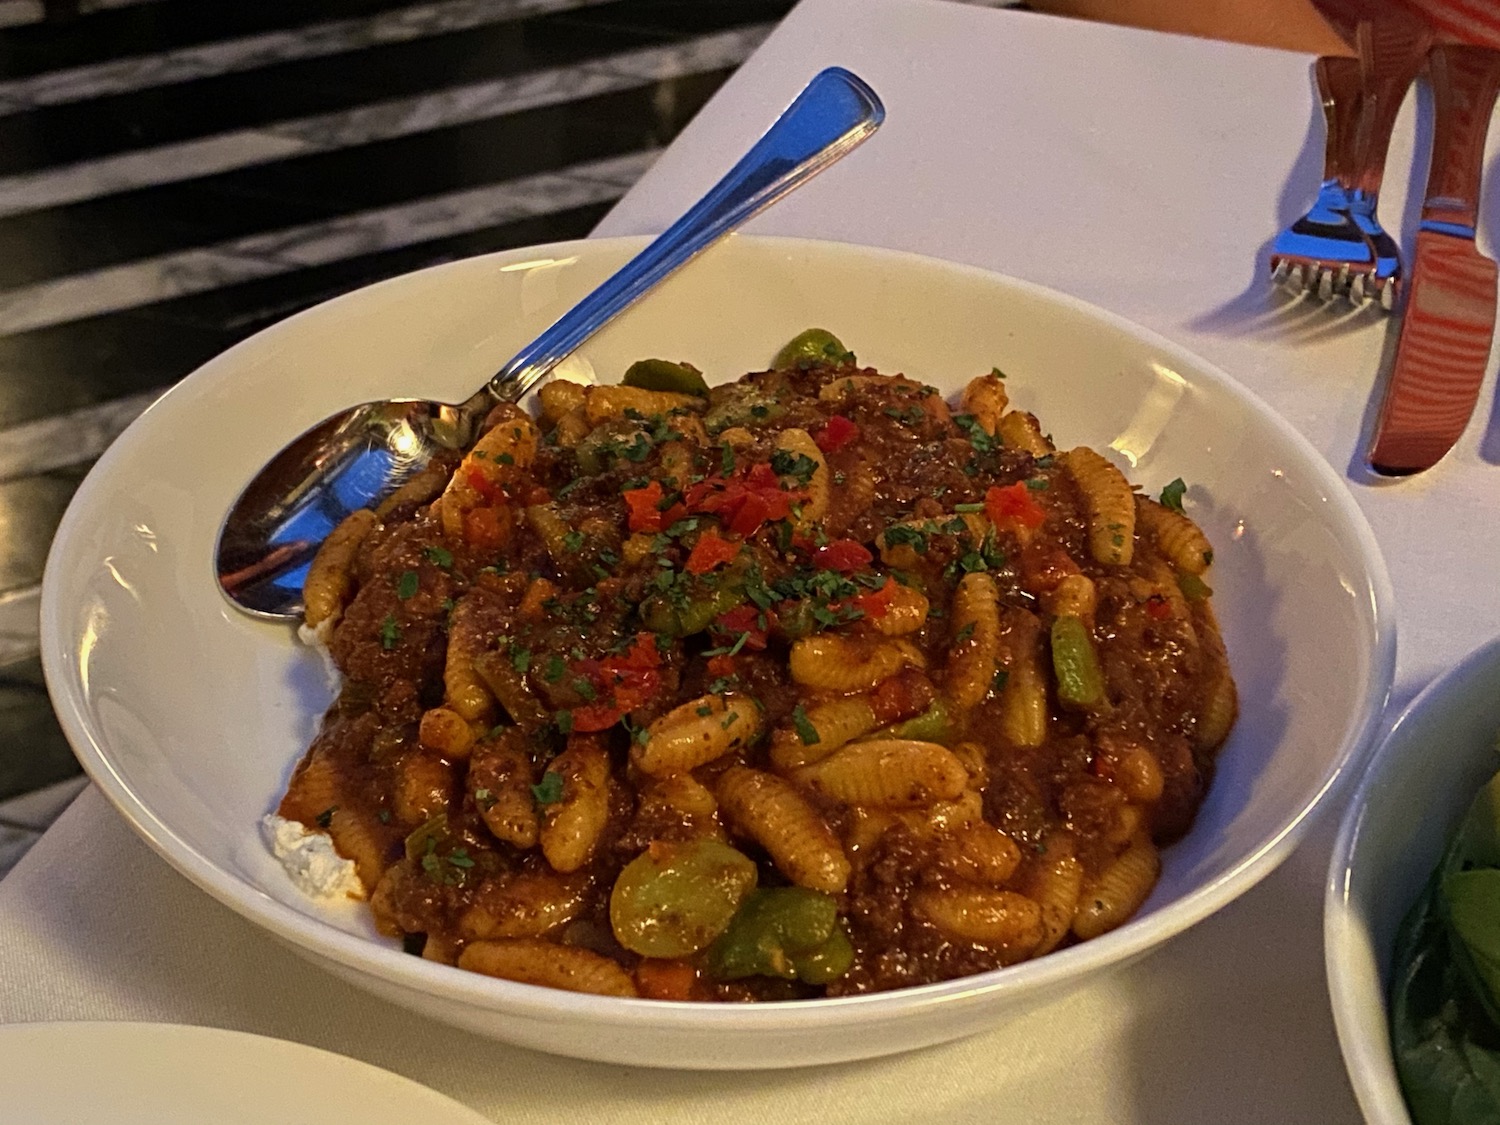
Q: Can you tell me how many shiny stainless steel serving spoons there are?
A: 1